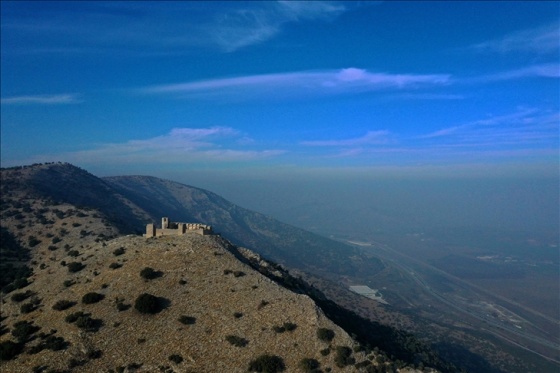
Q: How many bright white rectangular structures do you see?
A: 1